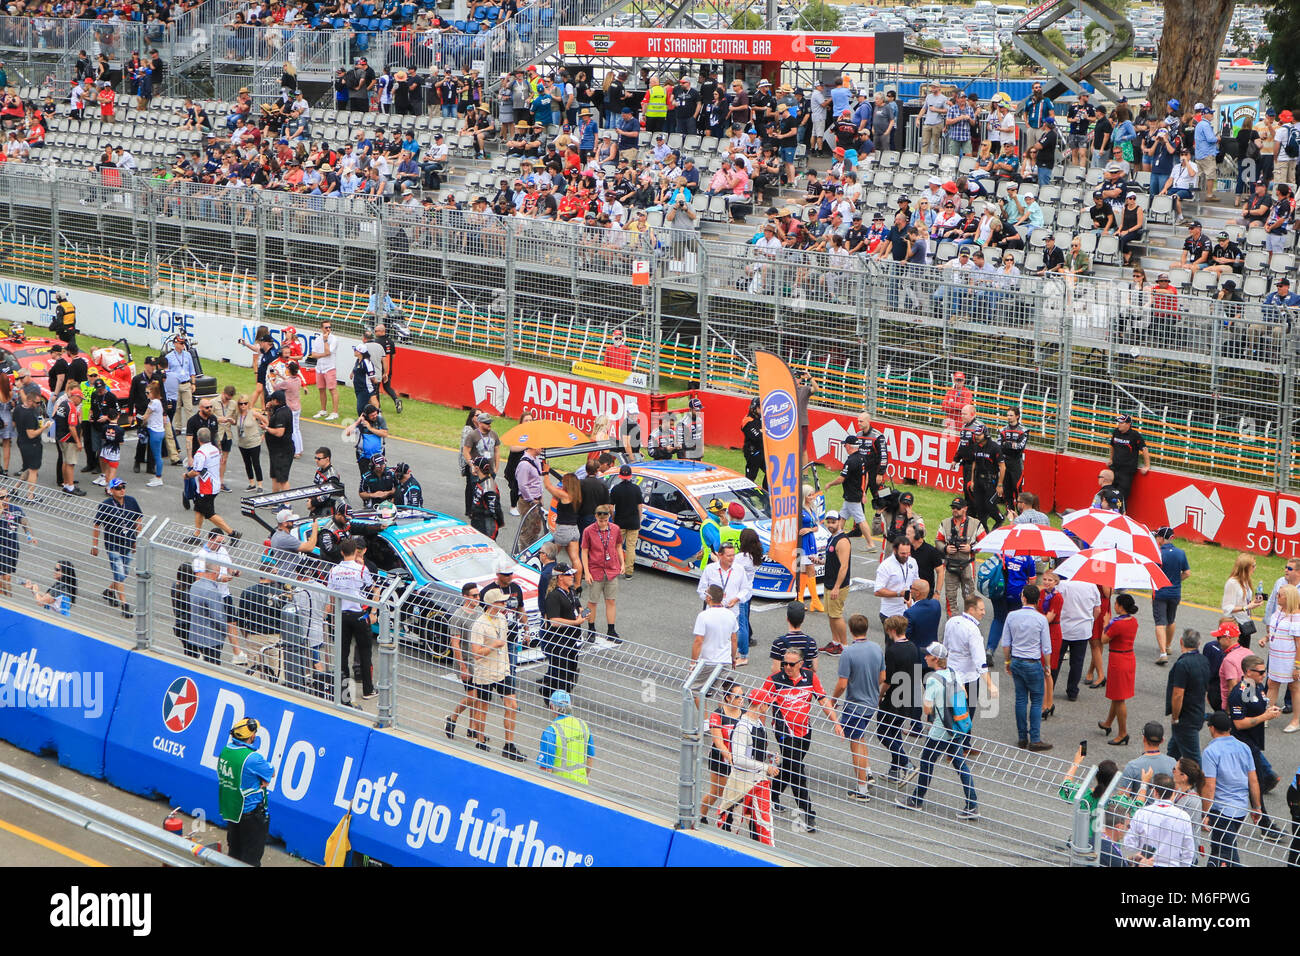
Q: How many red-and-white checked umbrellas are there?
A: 3